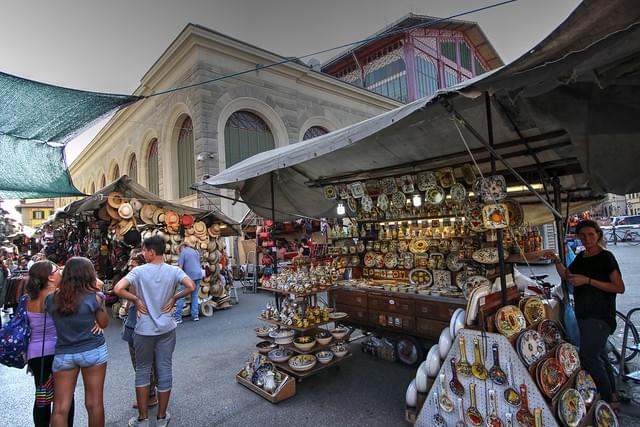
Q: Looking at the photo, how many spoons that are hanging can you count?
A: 13